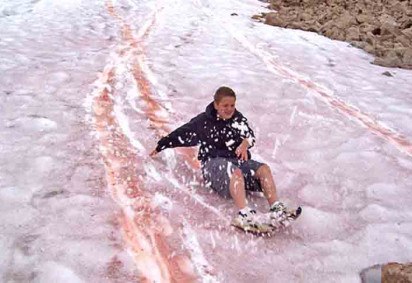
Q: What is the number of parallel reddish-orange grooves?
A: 3